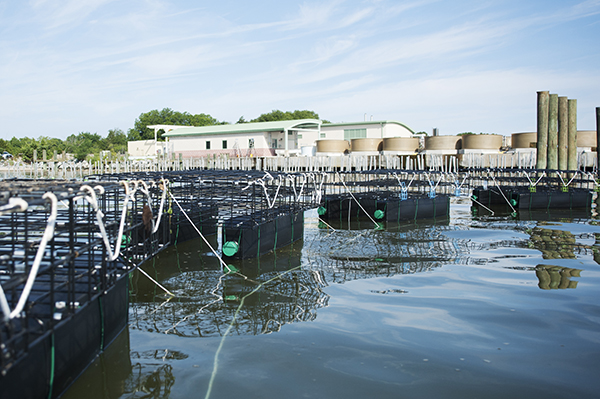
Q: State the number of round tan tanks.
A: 7